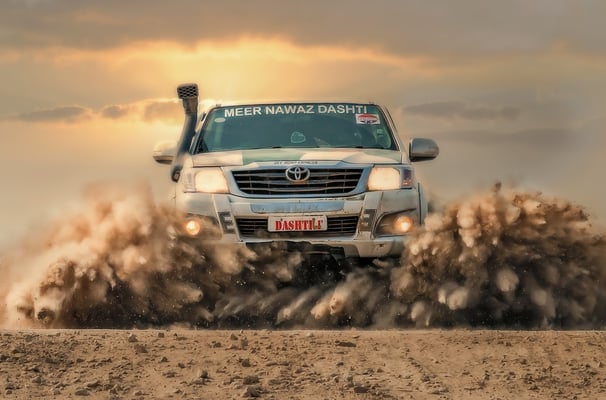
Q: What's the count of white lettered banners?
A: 1